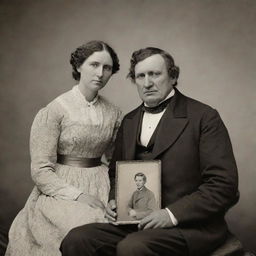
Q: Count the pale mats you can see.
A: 1